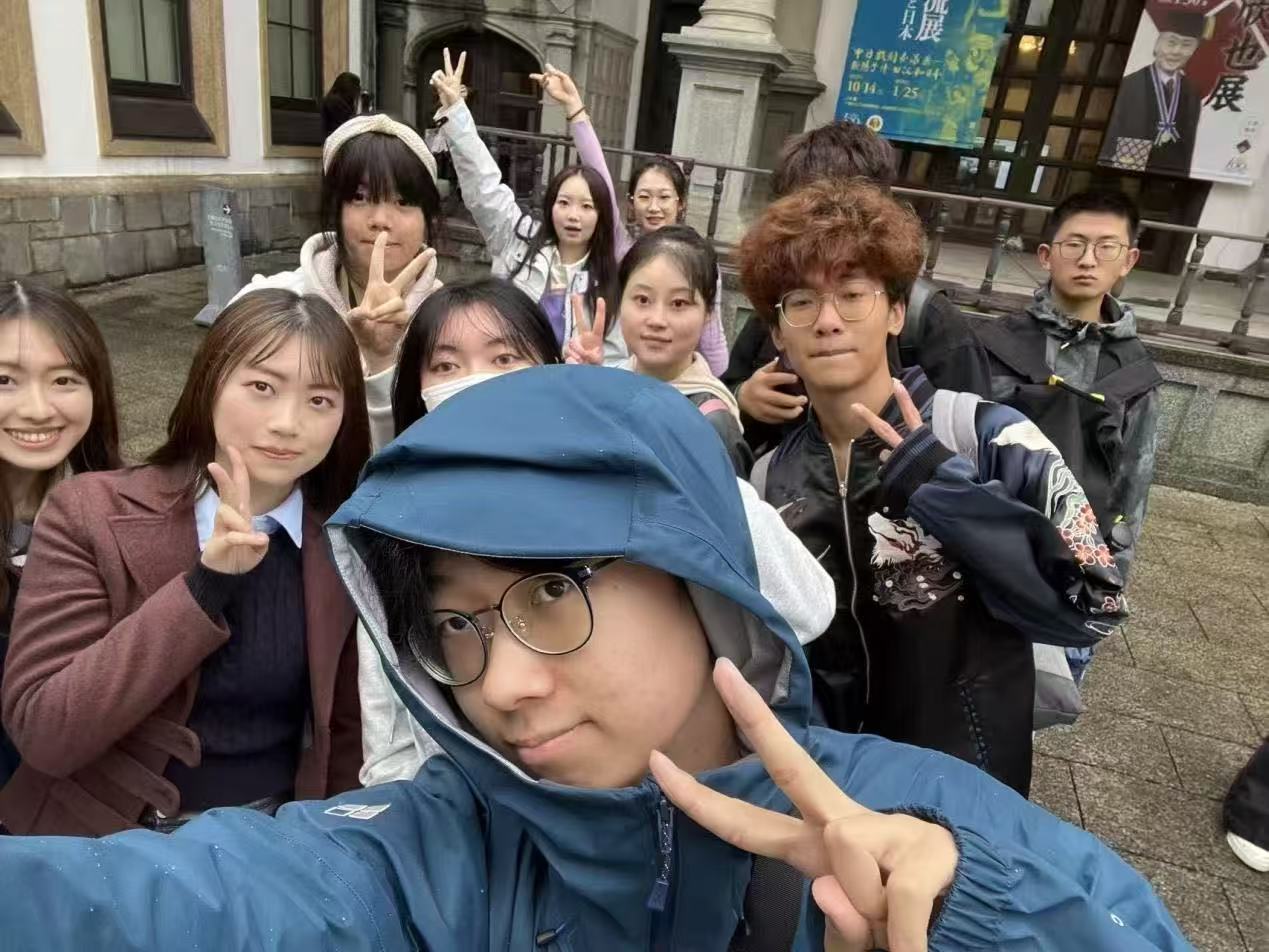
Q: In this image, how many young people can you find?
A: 11